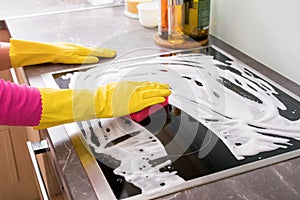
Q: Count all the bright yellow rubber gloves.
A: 2